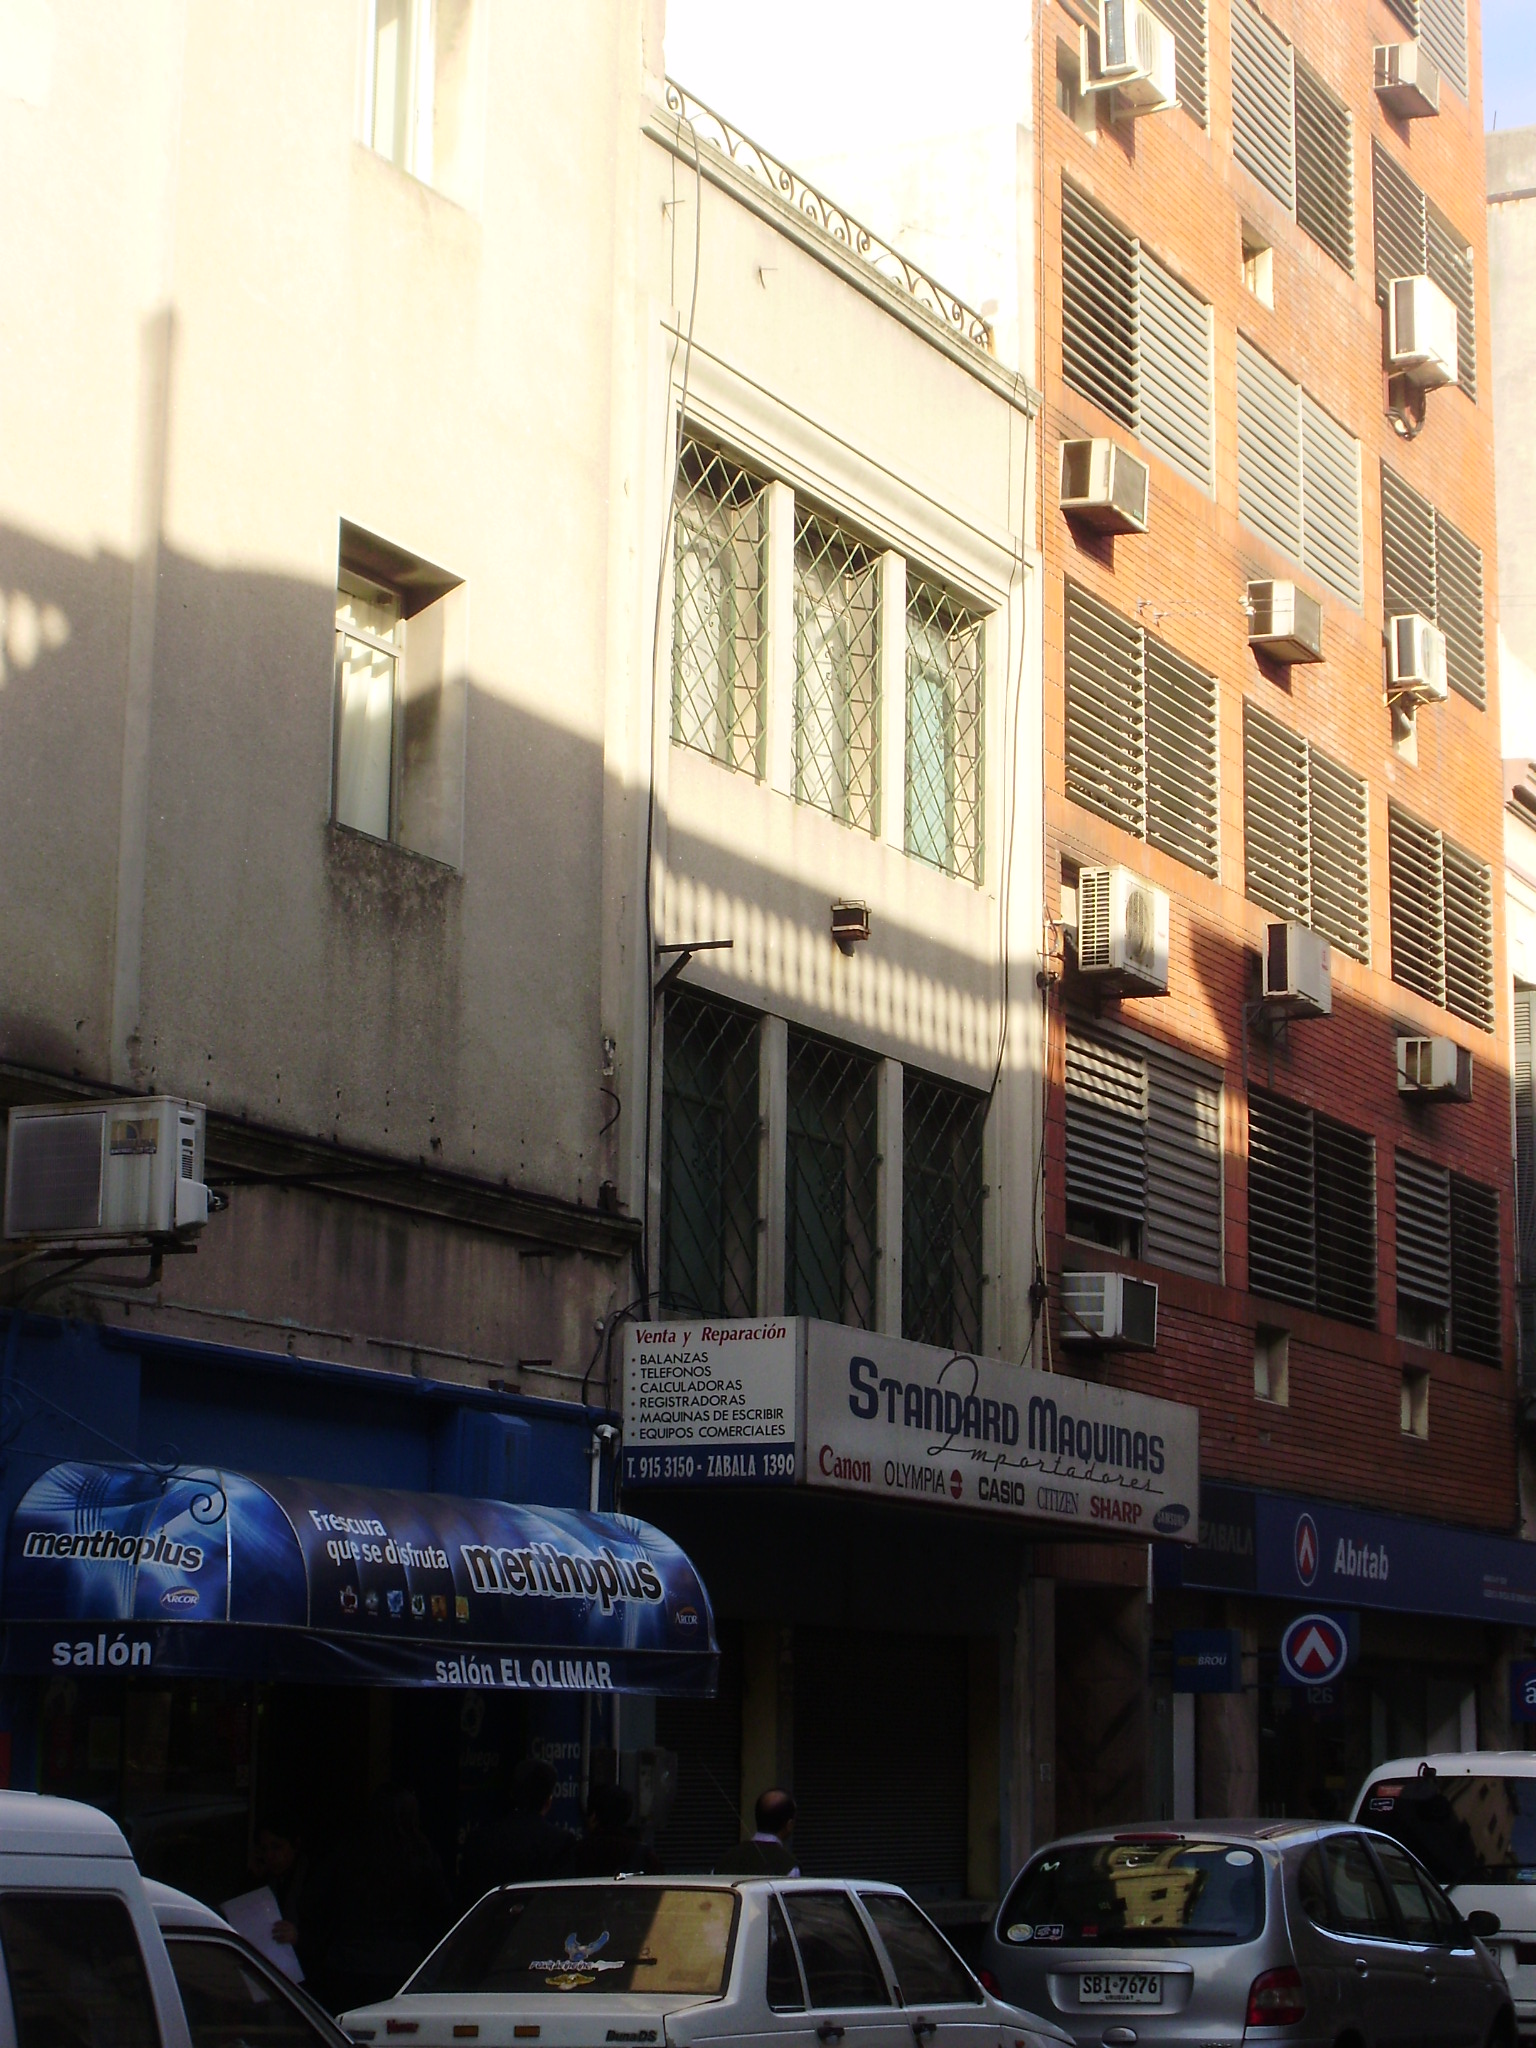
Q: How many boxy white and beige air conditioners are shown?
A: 11